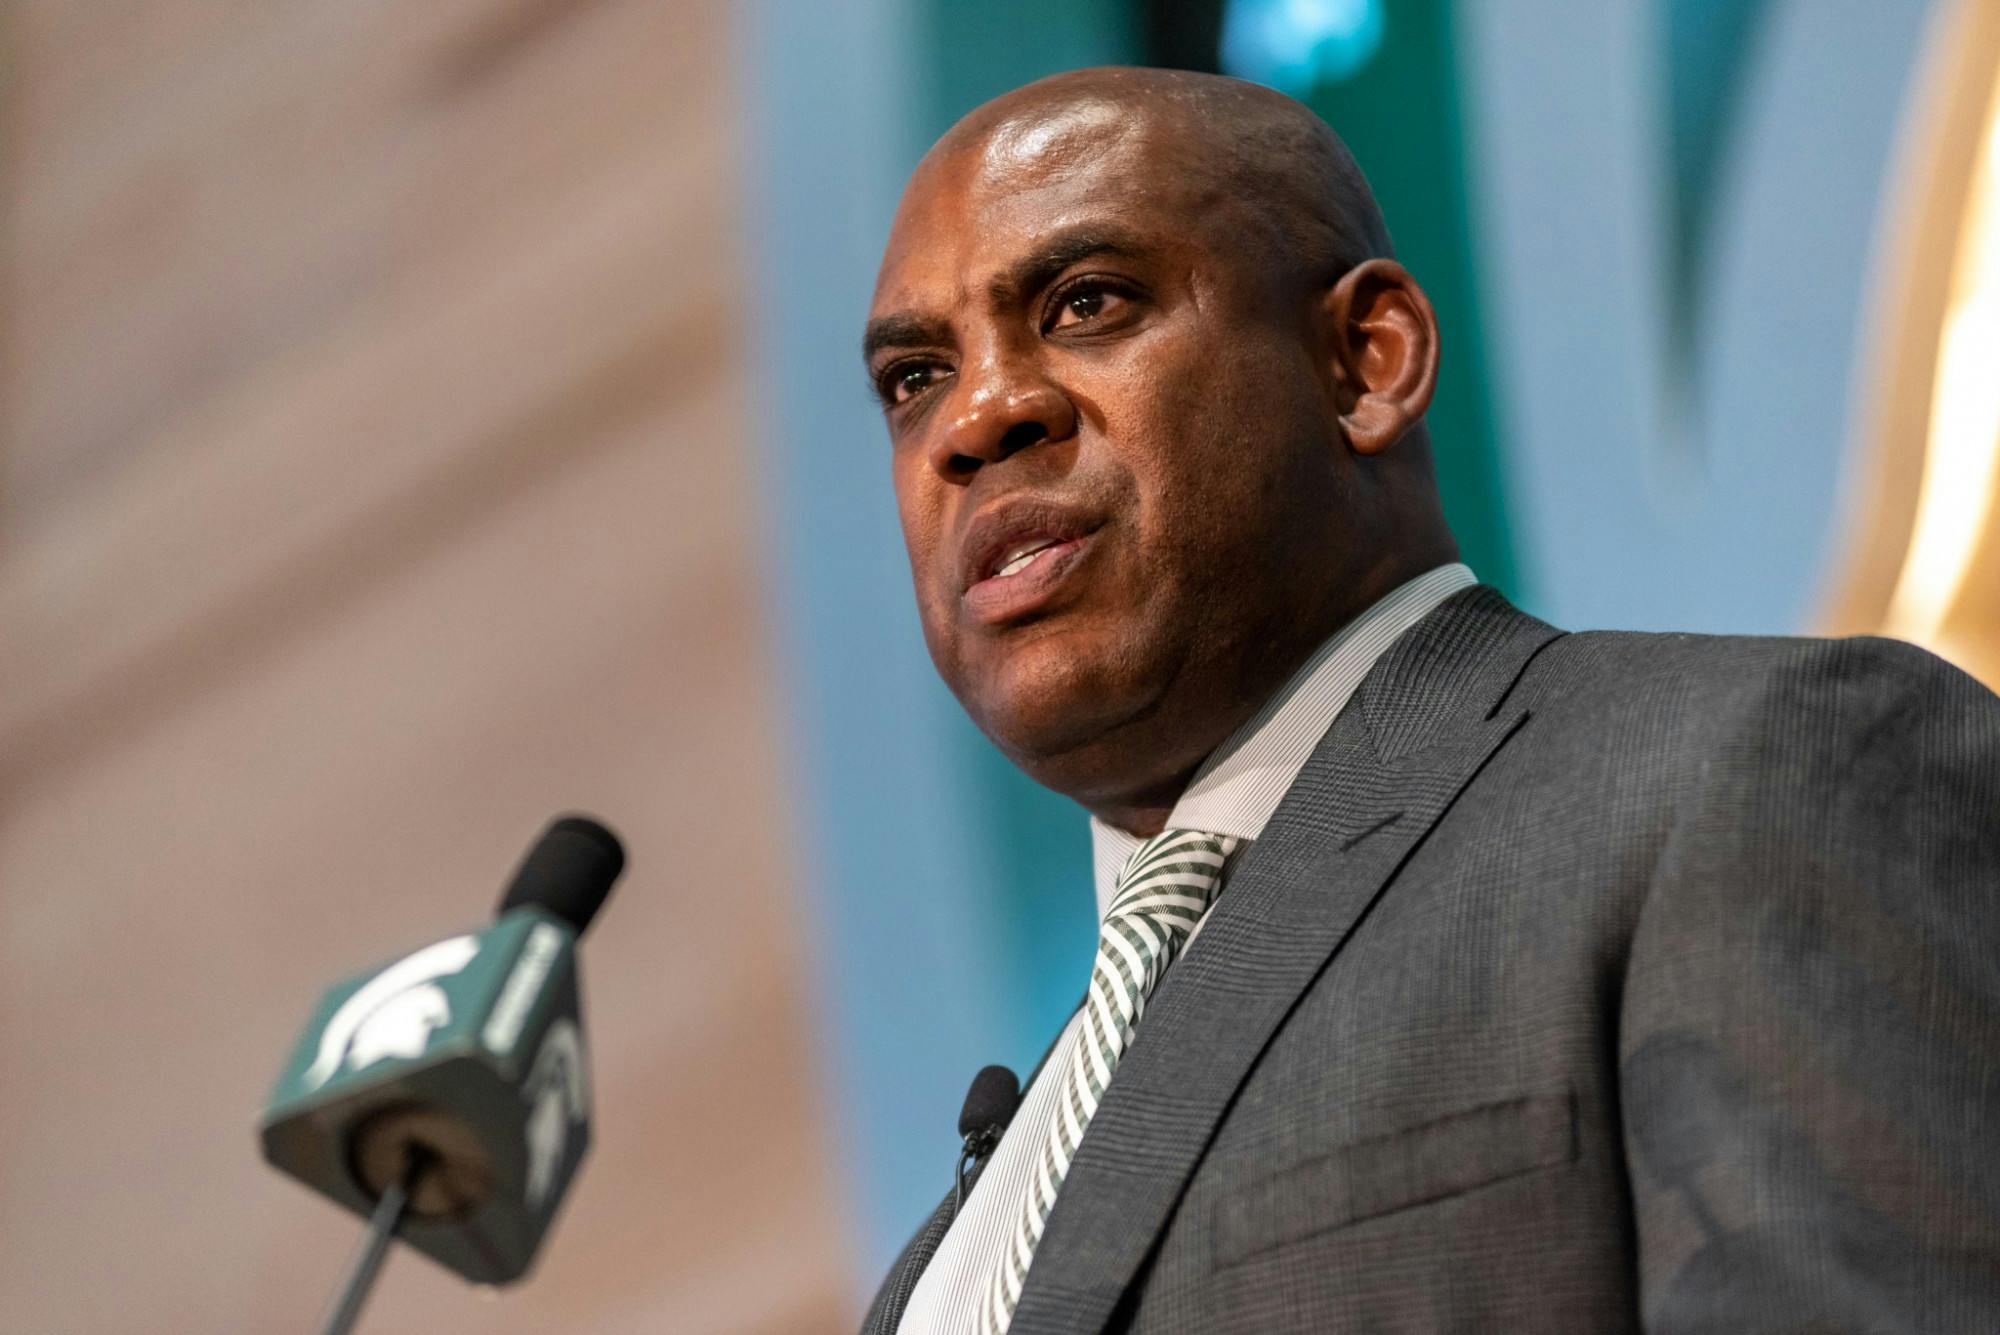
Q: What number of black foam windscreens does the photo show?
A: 2